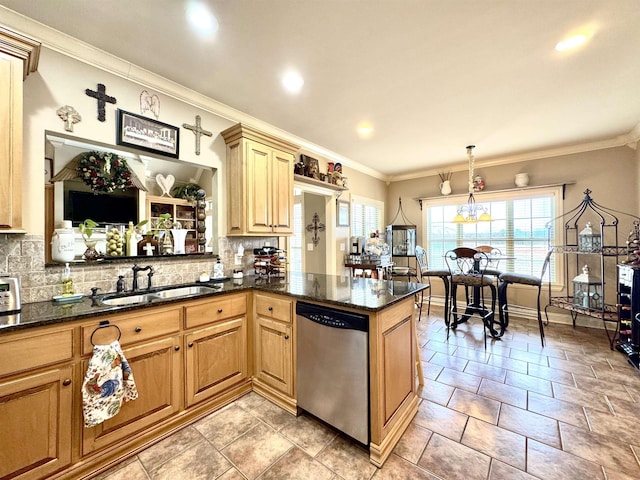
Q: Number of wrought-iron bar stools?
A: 4